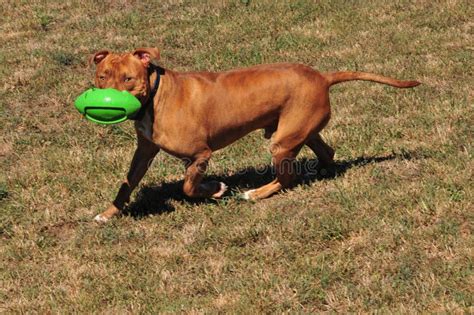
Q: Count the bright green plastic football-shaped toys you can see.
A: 1